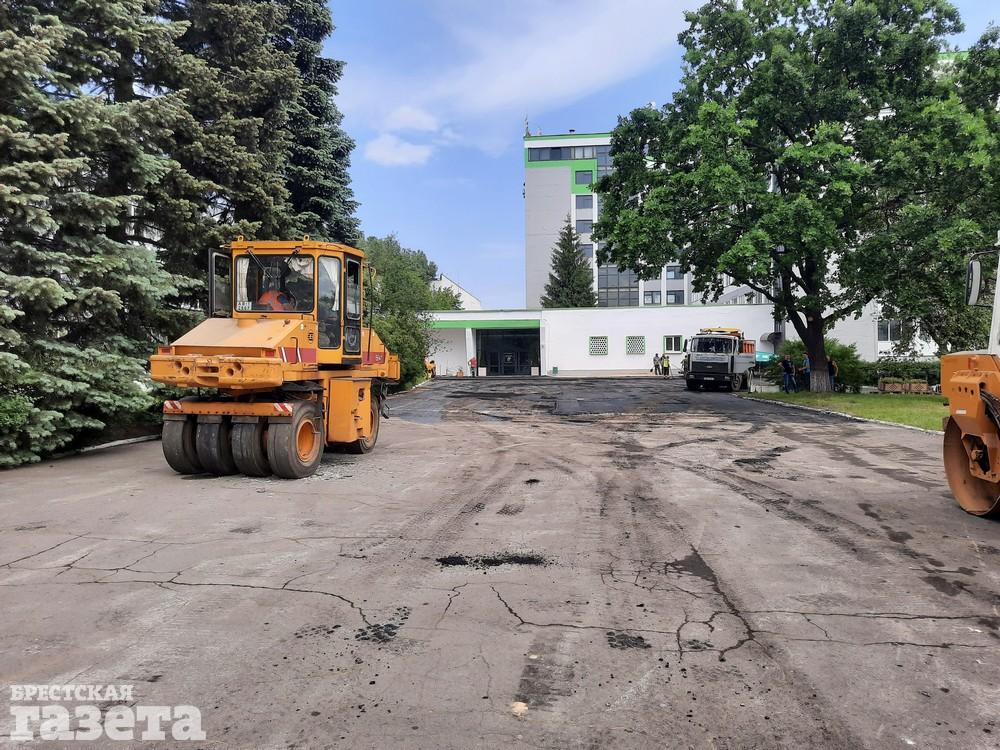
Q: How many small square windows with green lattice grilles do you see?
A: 2